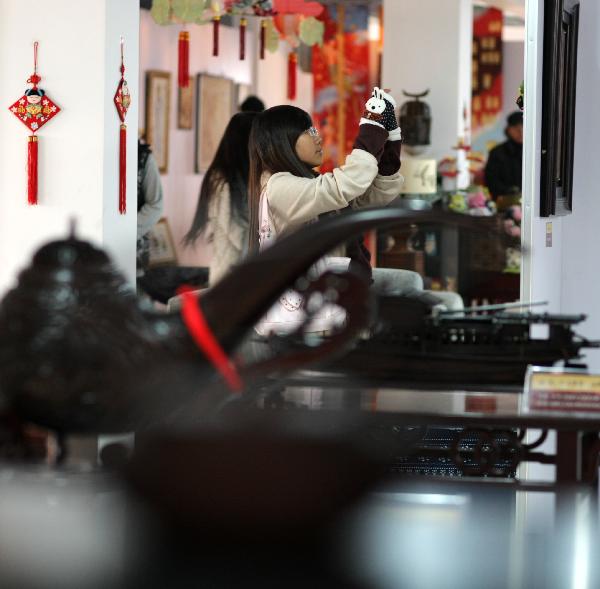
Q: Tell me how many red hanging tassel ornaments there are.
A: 7